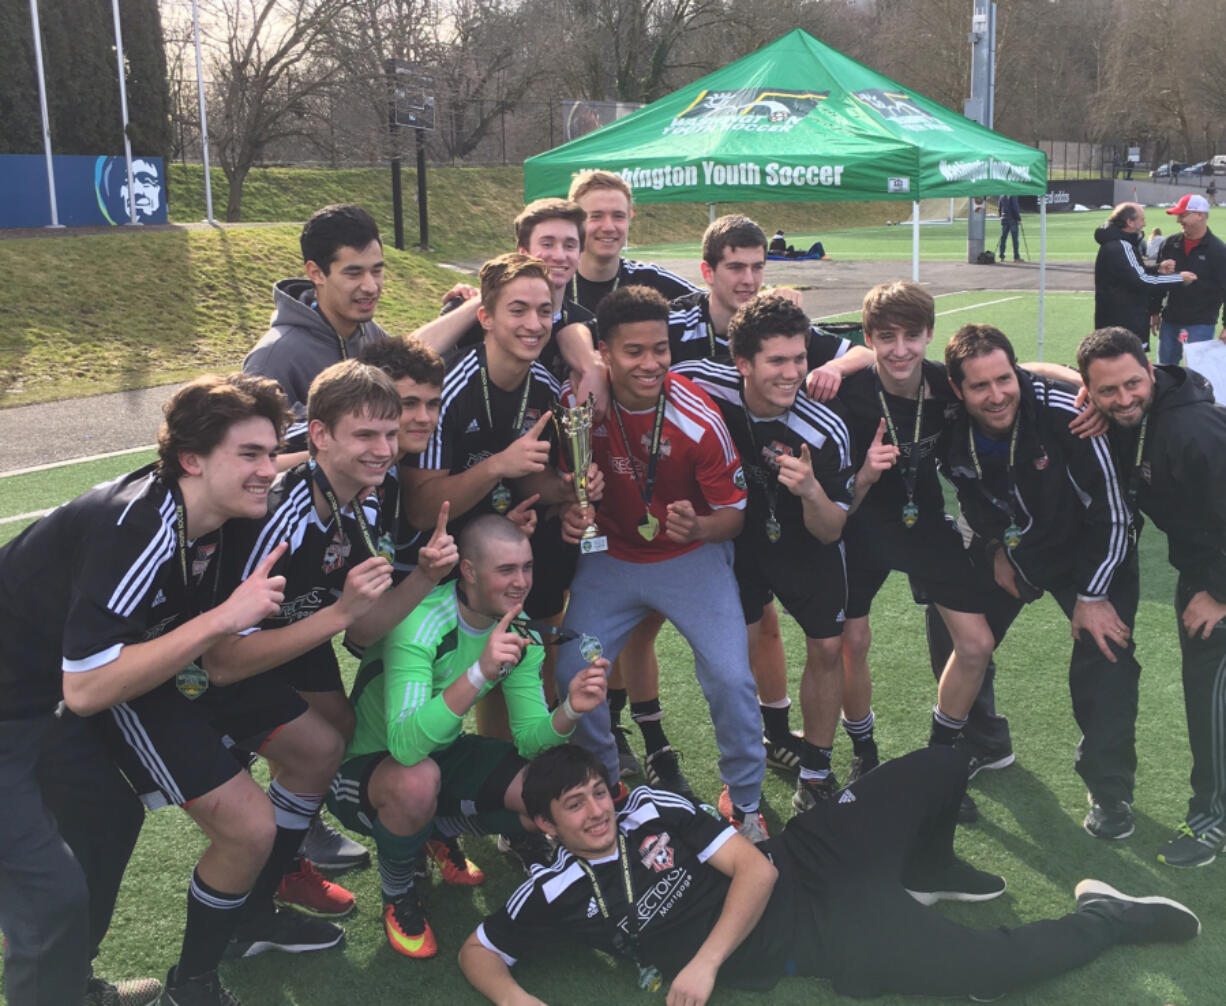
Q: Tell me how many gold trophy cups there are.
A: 1